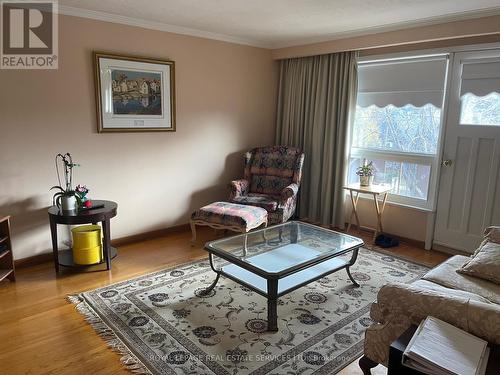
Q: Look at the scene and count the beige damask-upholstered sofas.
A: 1